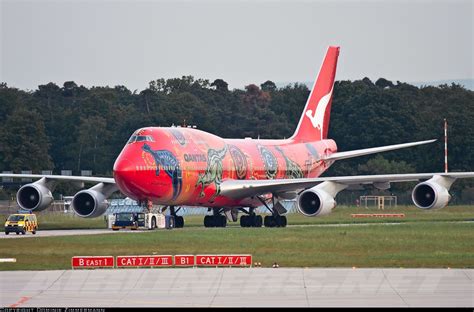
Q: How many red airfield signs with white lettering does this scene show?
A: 4